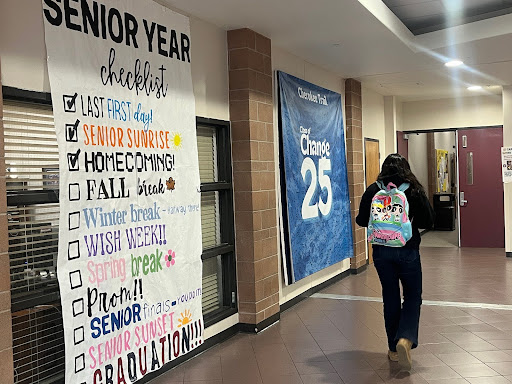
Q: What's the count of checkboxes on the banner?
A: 11